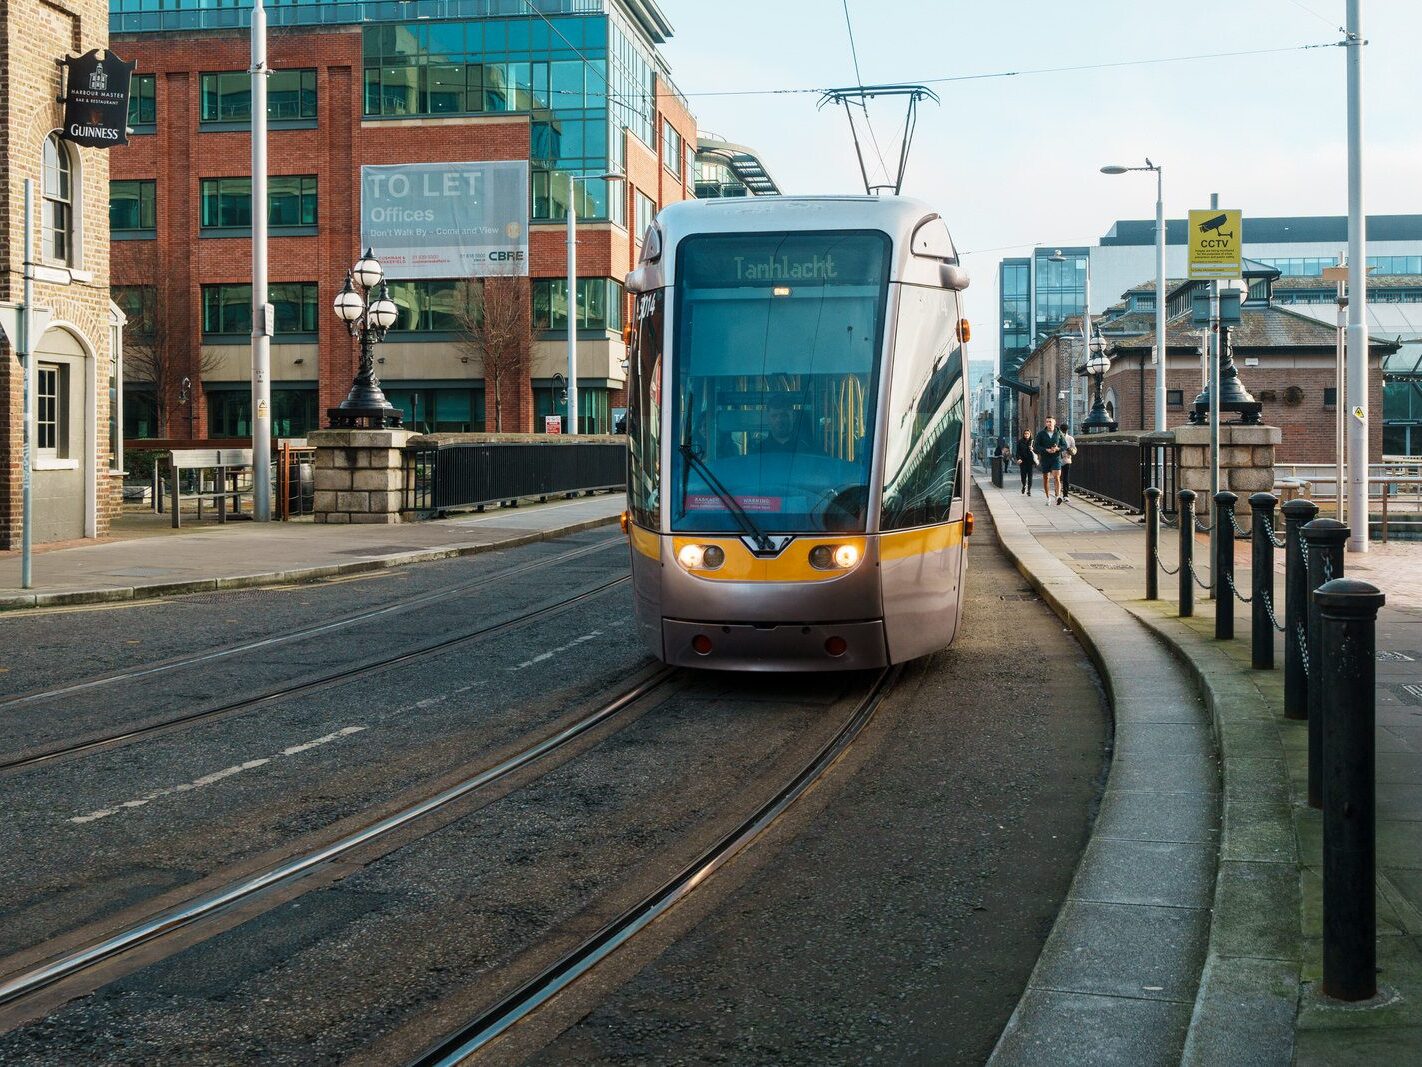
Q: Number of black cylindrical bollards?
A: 7